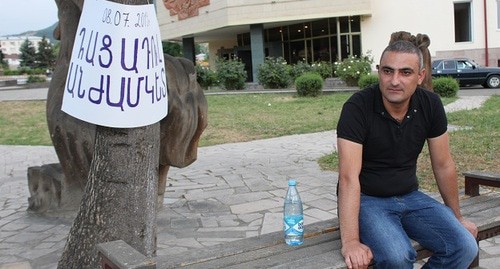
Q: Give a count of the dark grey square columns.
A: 2